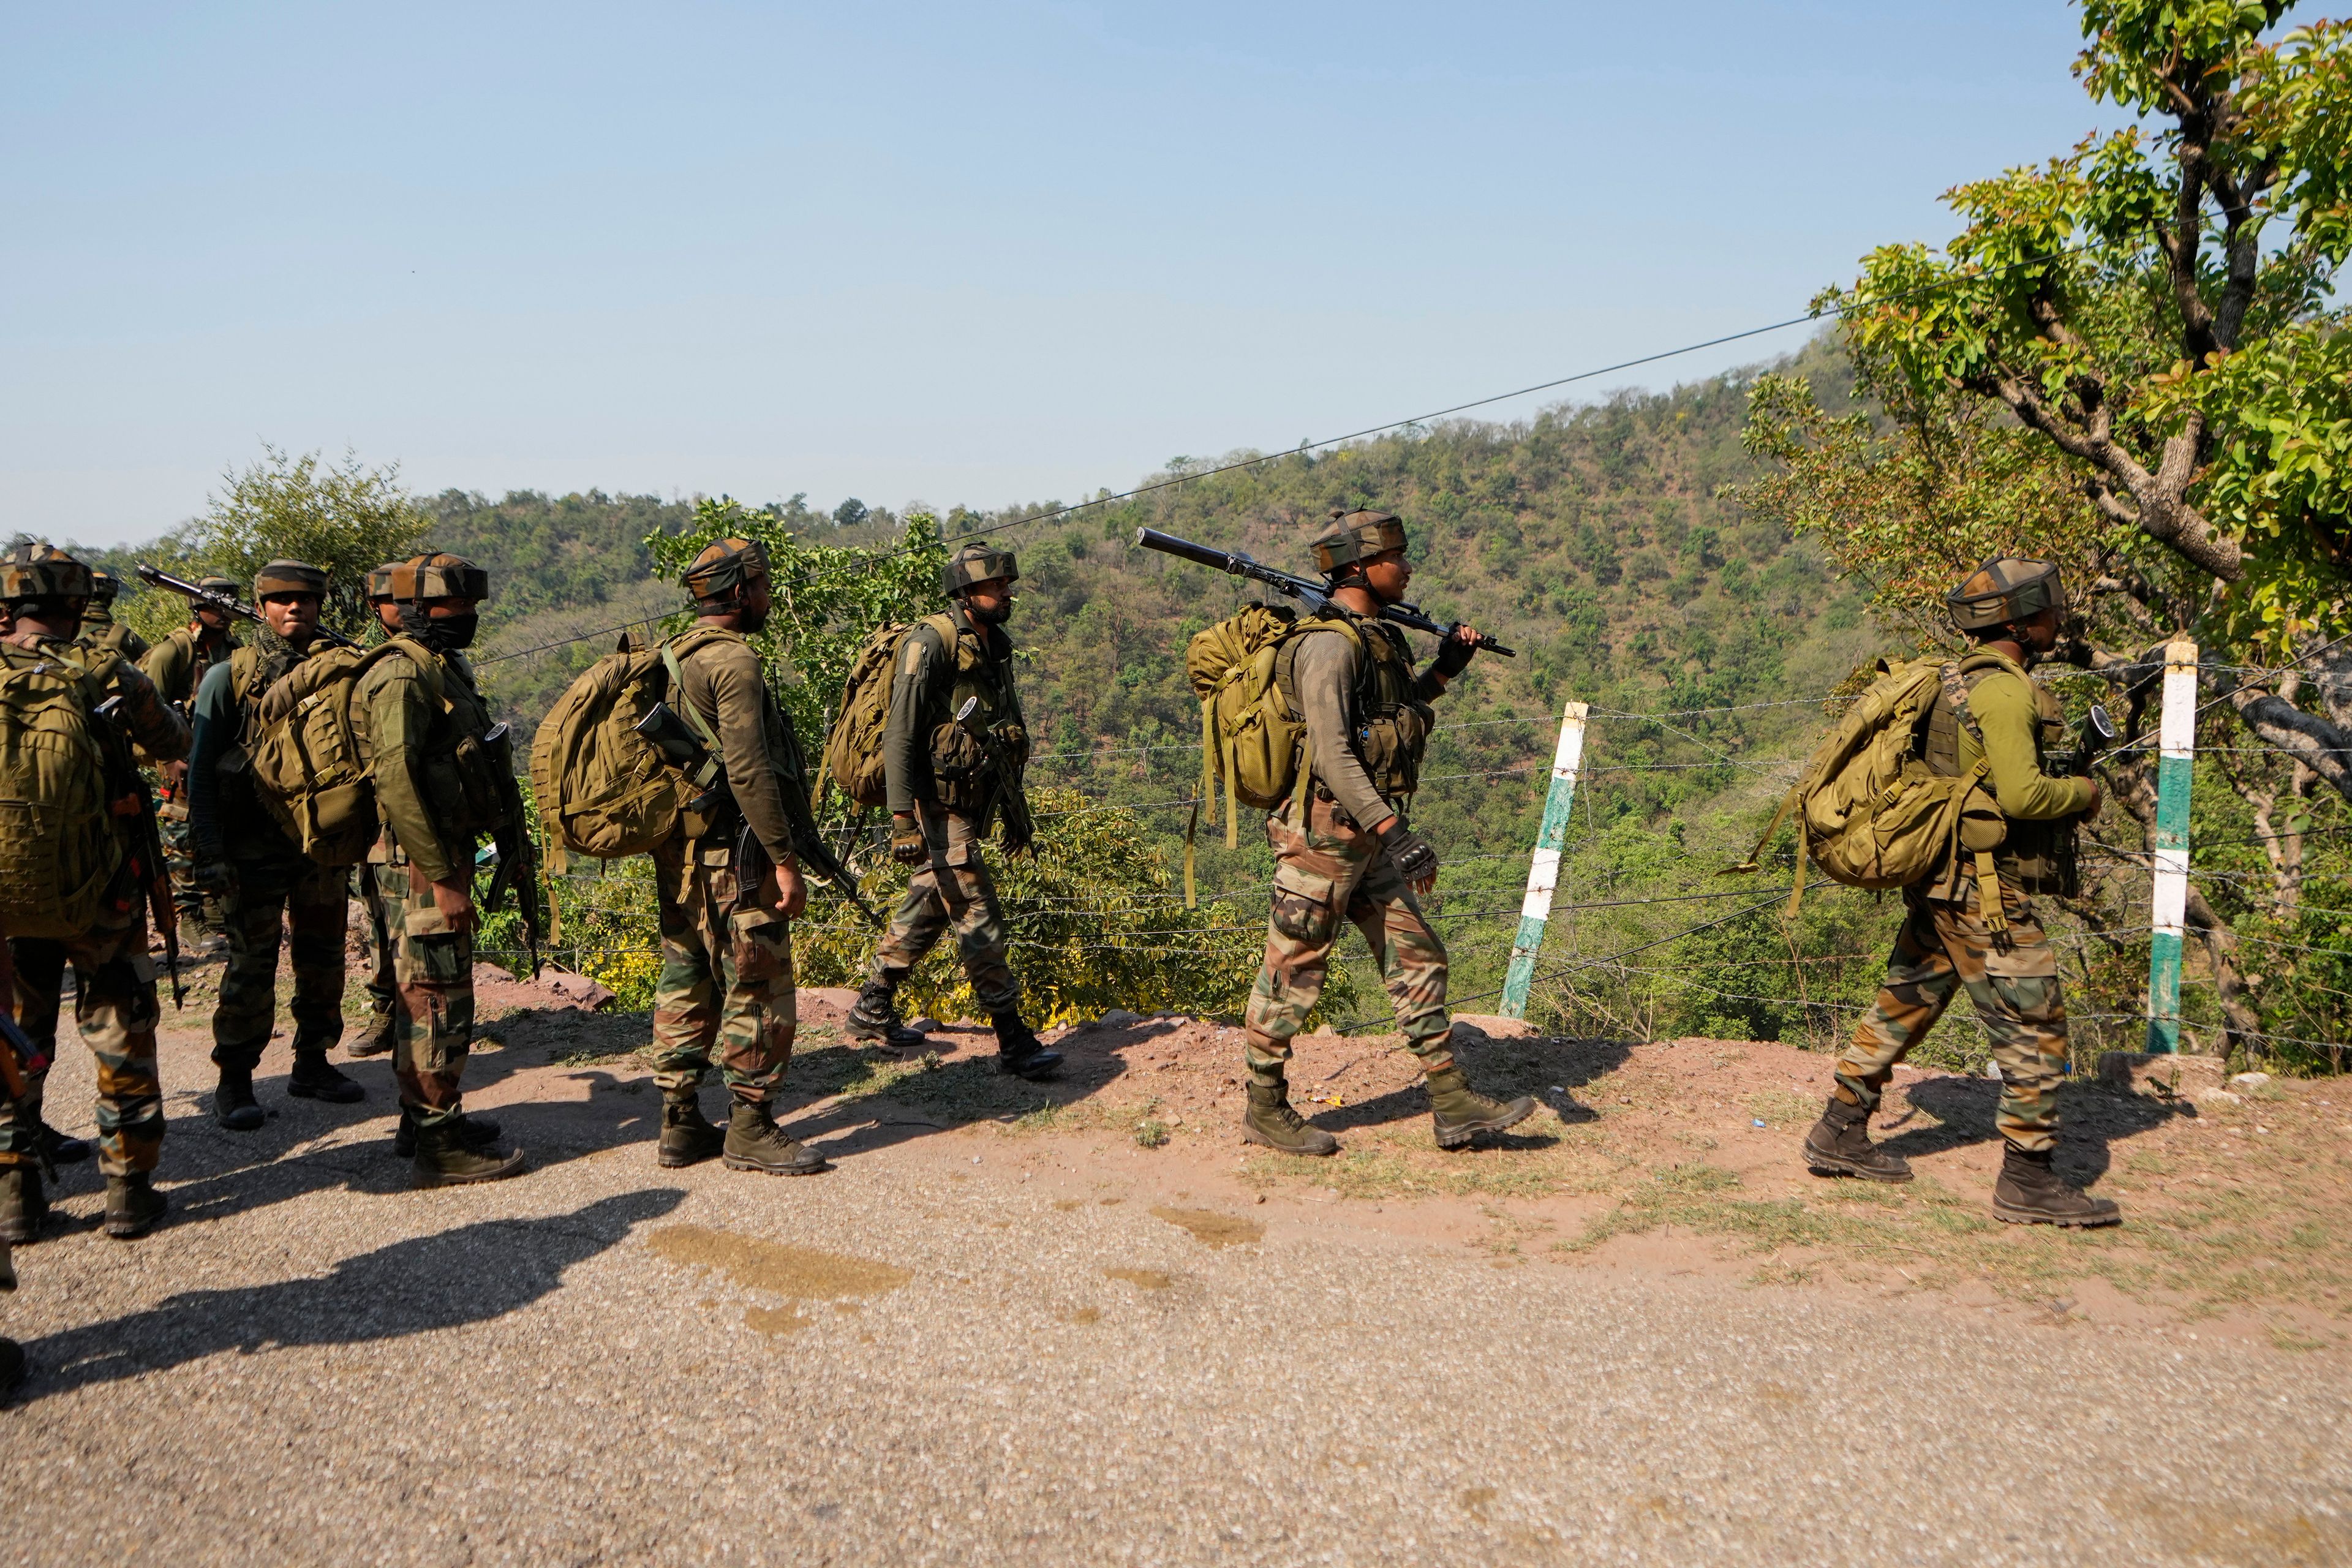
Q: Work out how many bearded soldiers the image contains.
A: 2